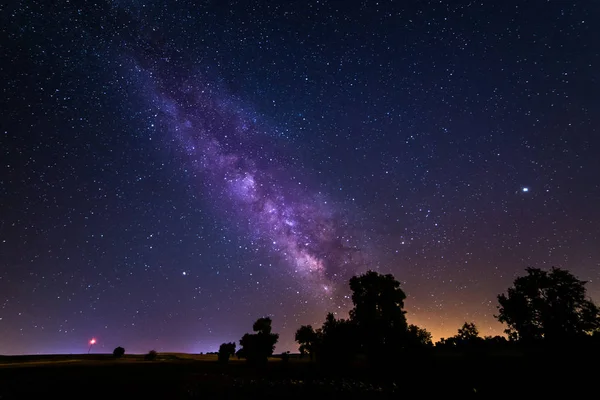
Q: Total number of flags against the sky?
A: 0